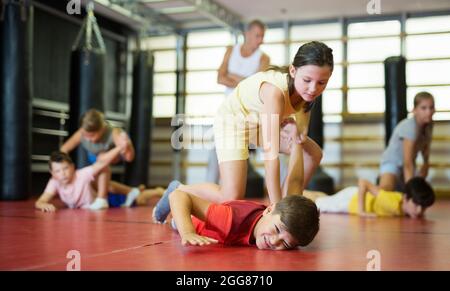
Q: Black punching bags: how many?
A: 5